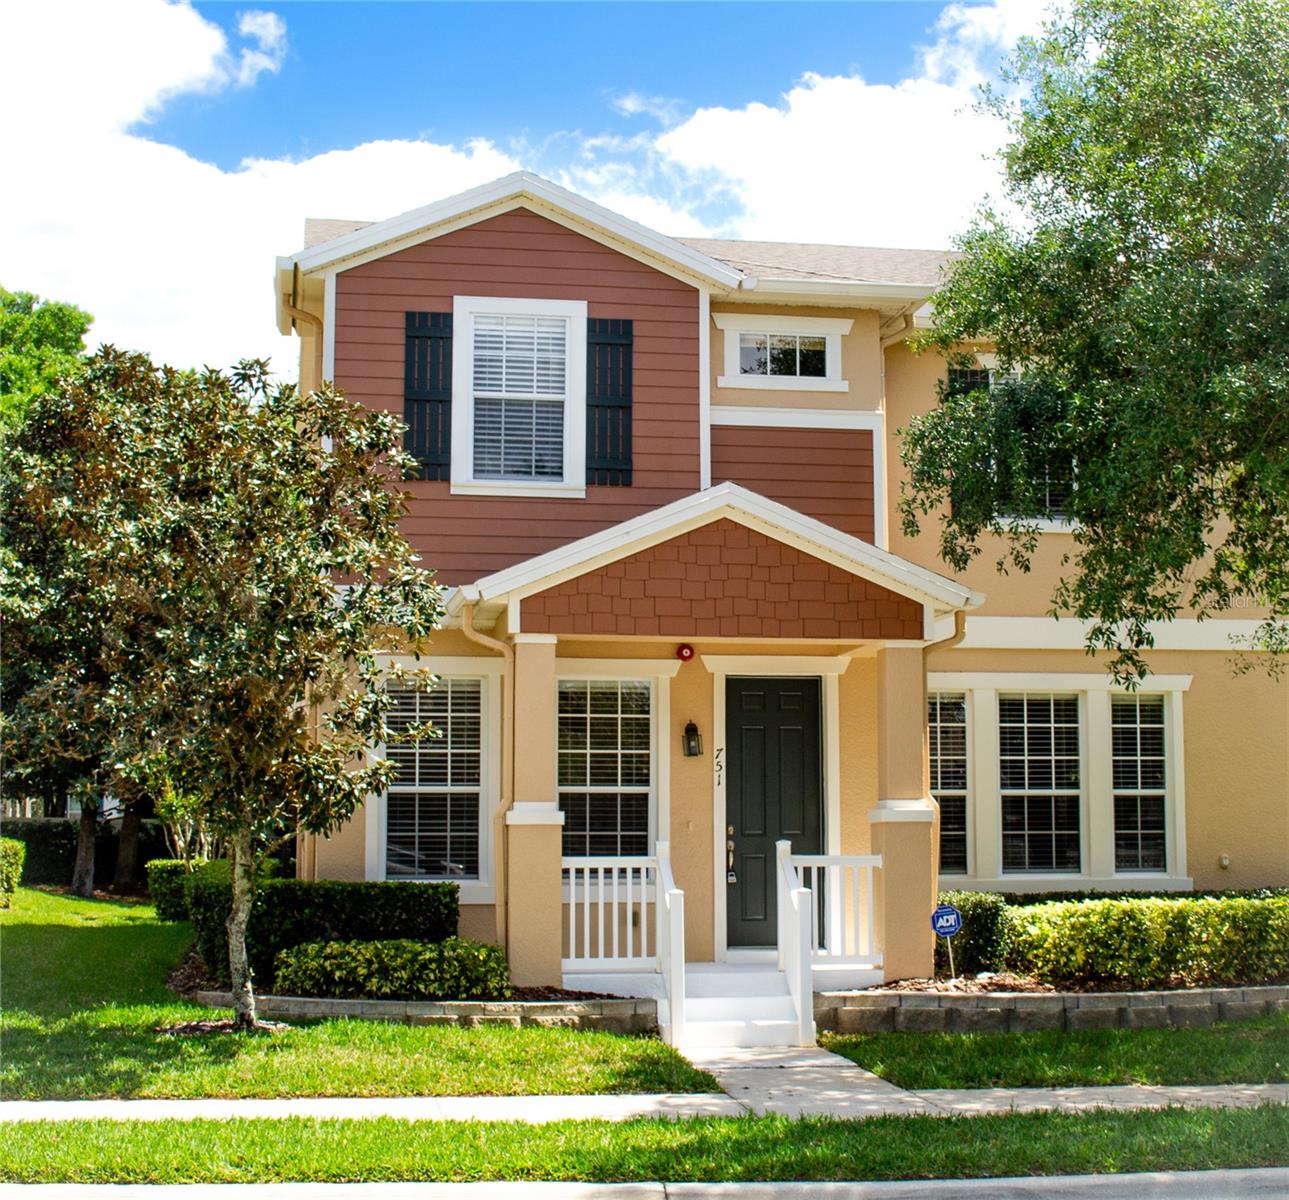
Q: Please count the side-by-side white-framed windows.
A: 3